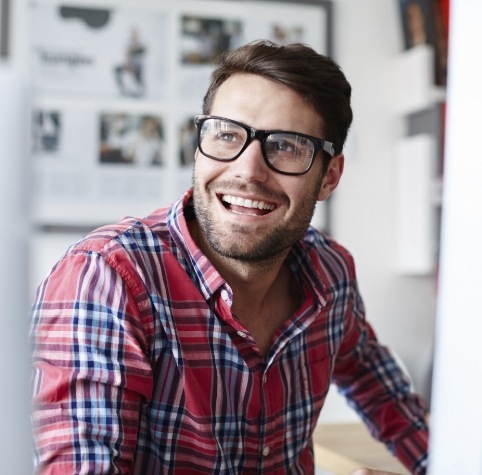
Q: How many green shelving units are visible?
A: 0